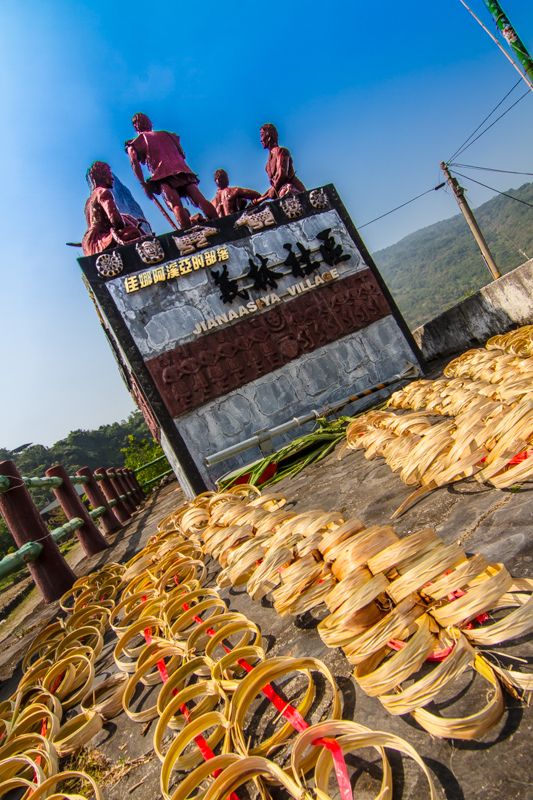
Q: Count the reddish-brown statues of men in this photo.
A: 4